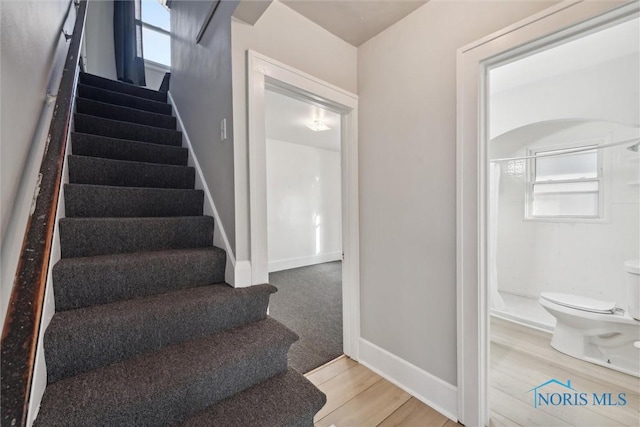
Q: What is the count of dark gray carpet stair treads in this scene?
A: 12